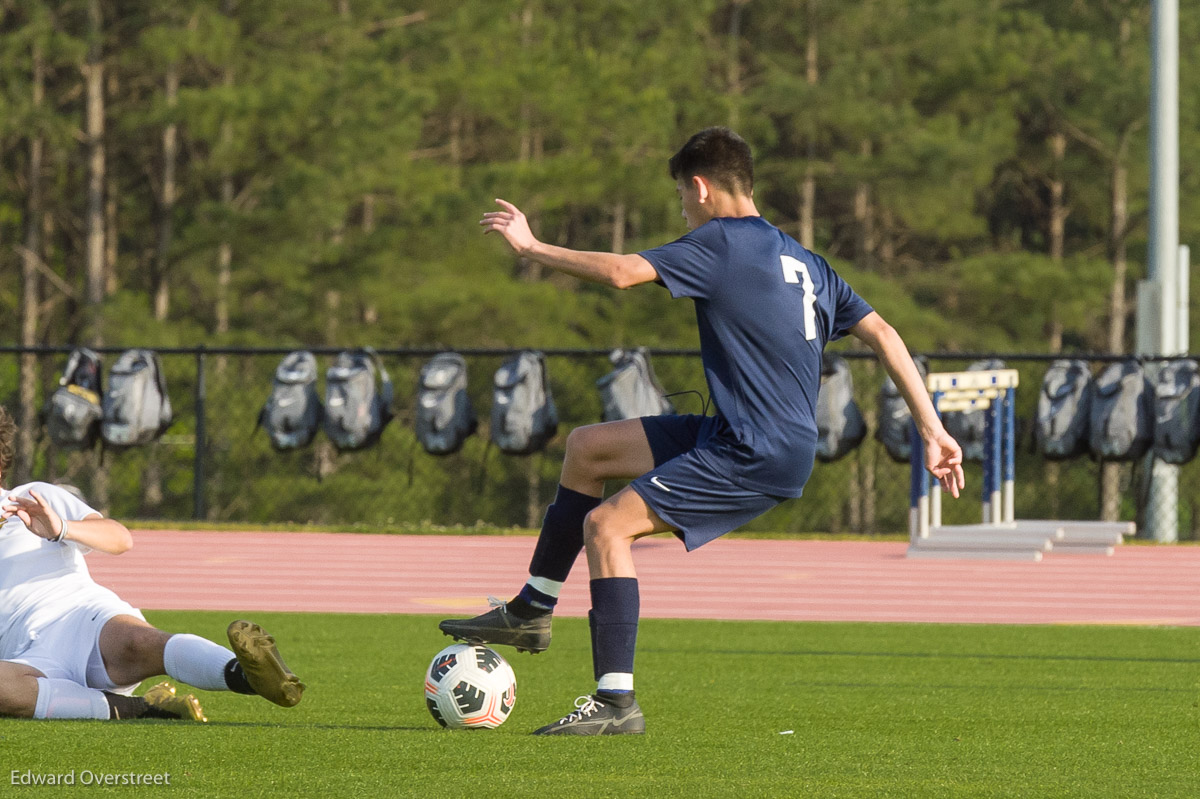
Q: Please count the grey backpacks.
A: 13